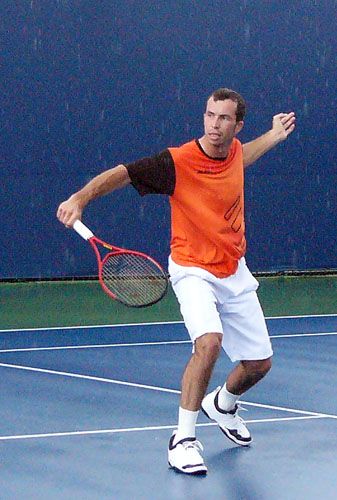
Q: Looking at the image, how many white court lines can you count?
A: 4